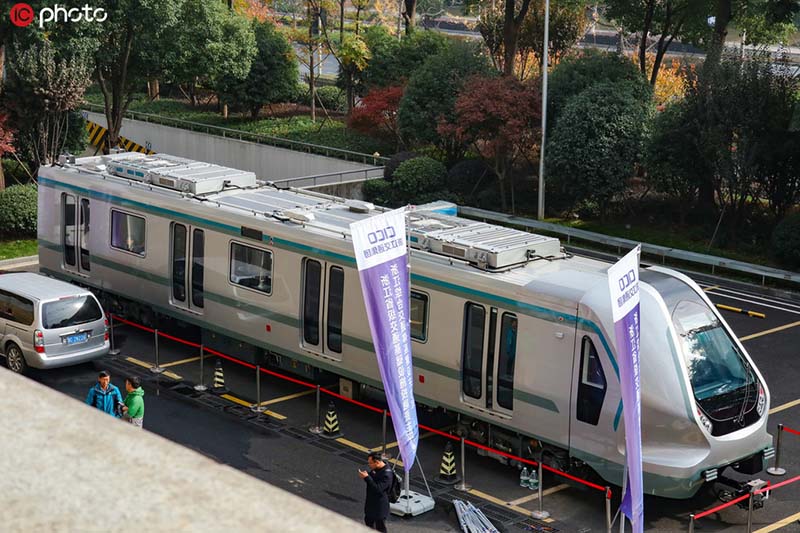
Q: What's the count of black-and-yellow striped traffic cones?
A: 3